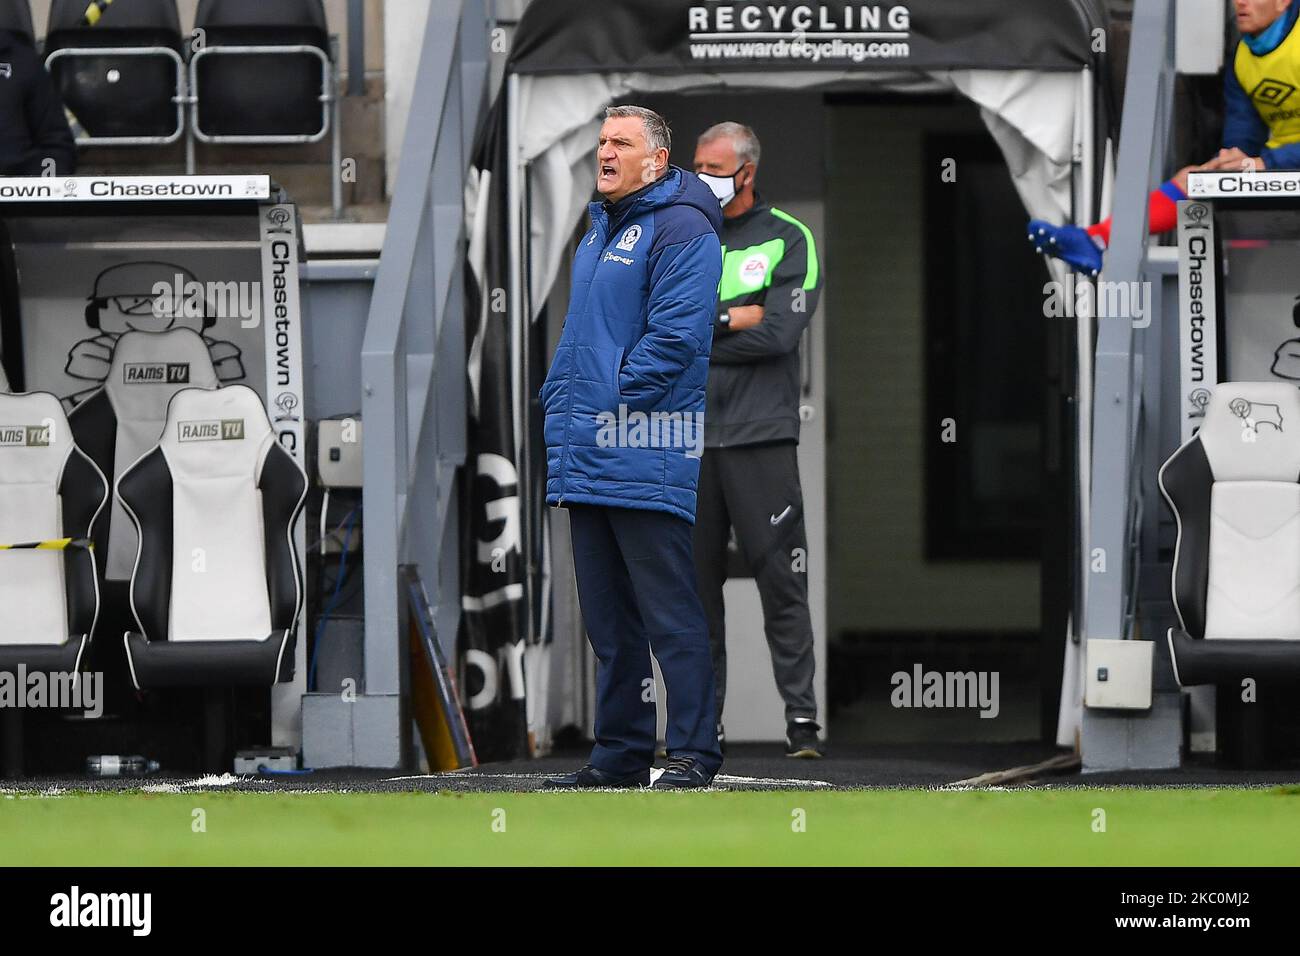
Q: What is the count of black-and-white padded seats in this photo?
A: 4